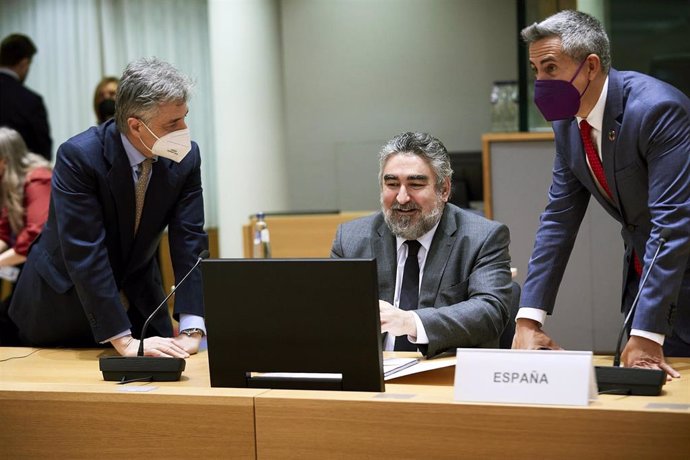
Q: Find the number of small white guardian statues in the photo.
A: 0